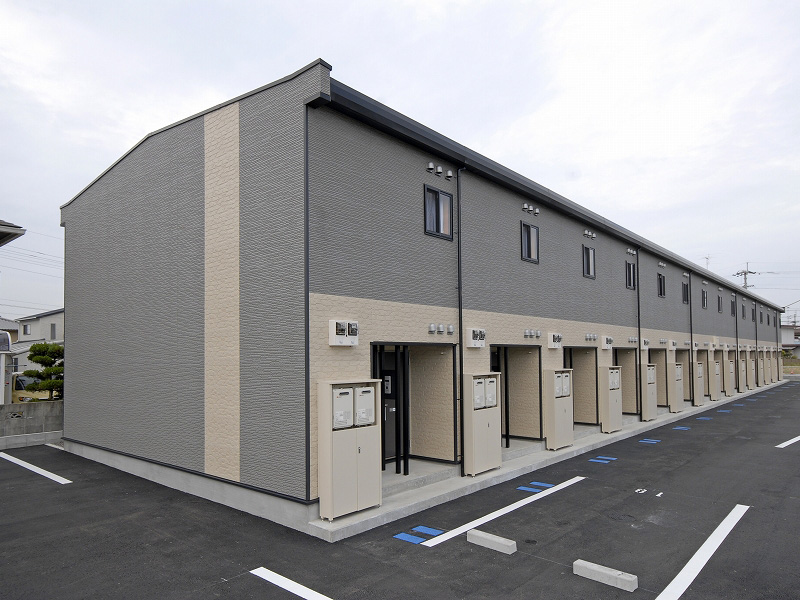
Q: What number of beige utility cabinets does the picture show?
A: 15